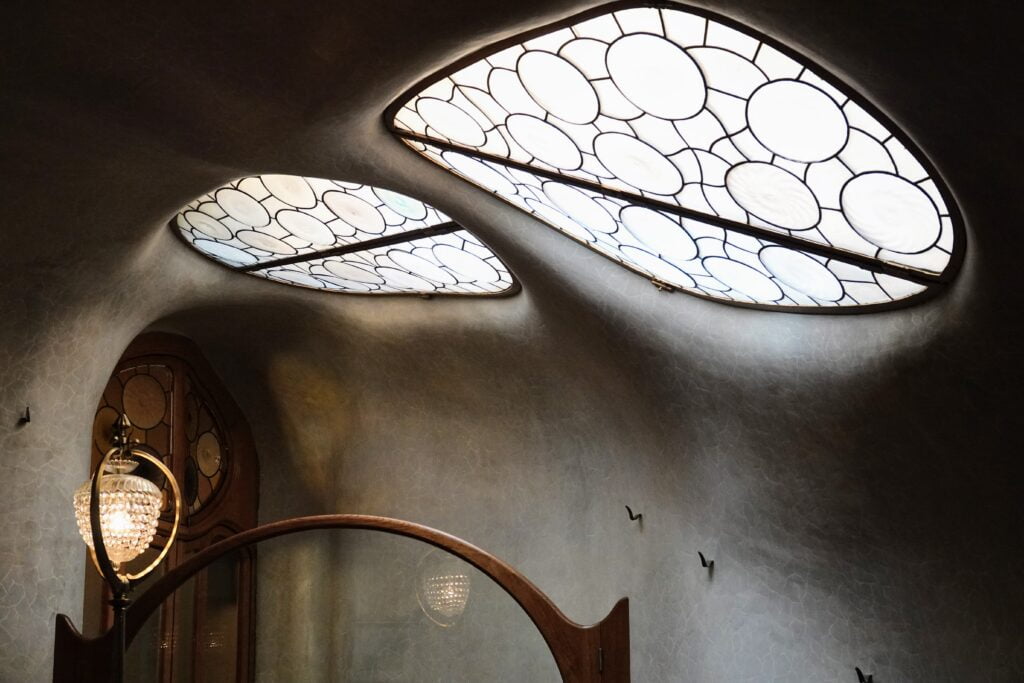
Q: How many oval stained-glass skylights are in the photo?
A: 2